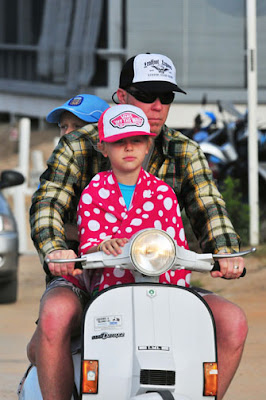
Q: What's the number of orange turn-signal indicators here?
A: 2